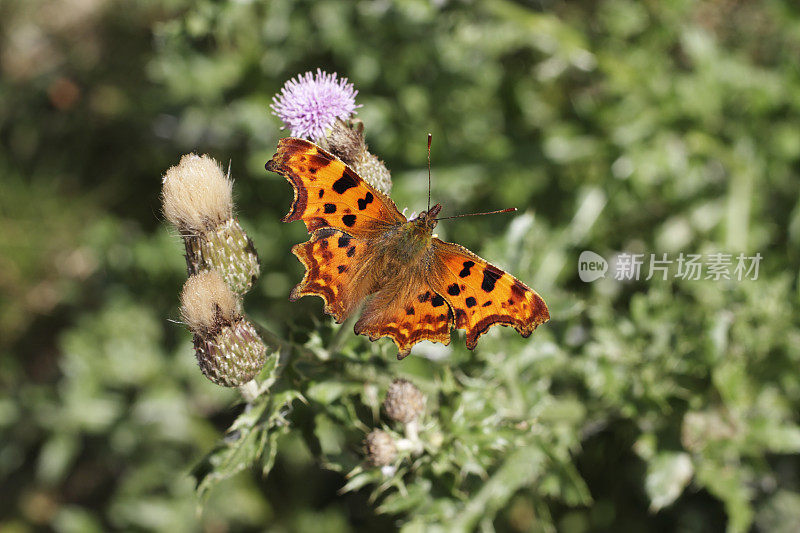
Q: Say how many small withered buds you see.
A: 2